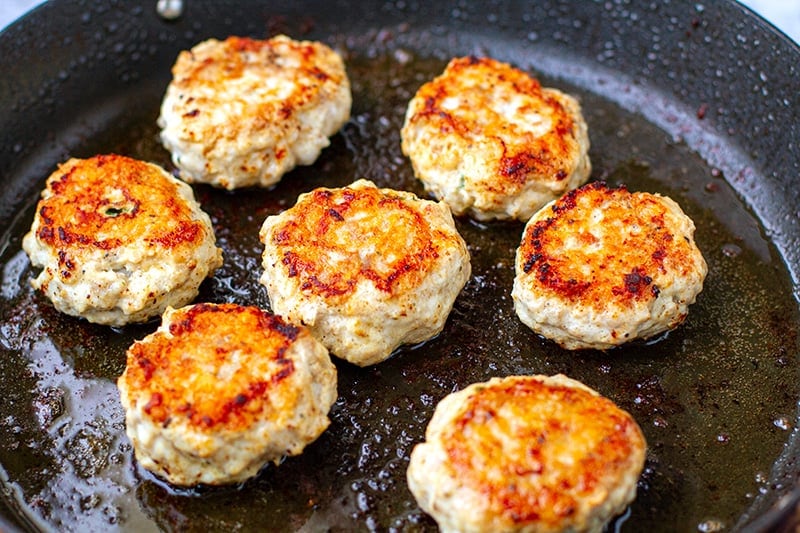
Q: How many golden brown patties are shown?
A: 7